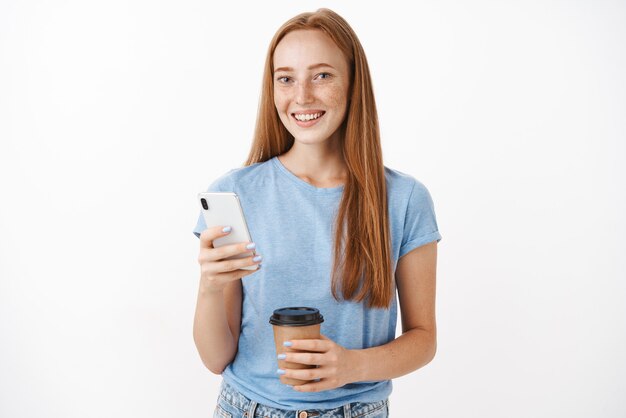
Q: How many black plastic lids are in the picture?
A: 1